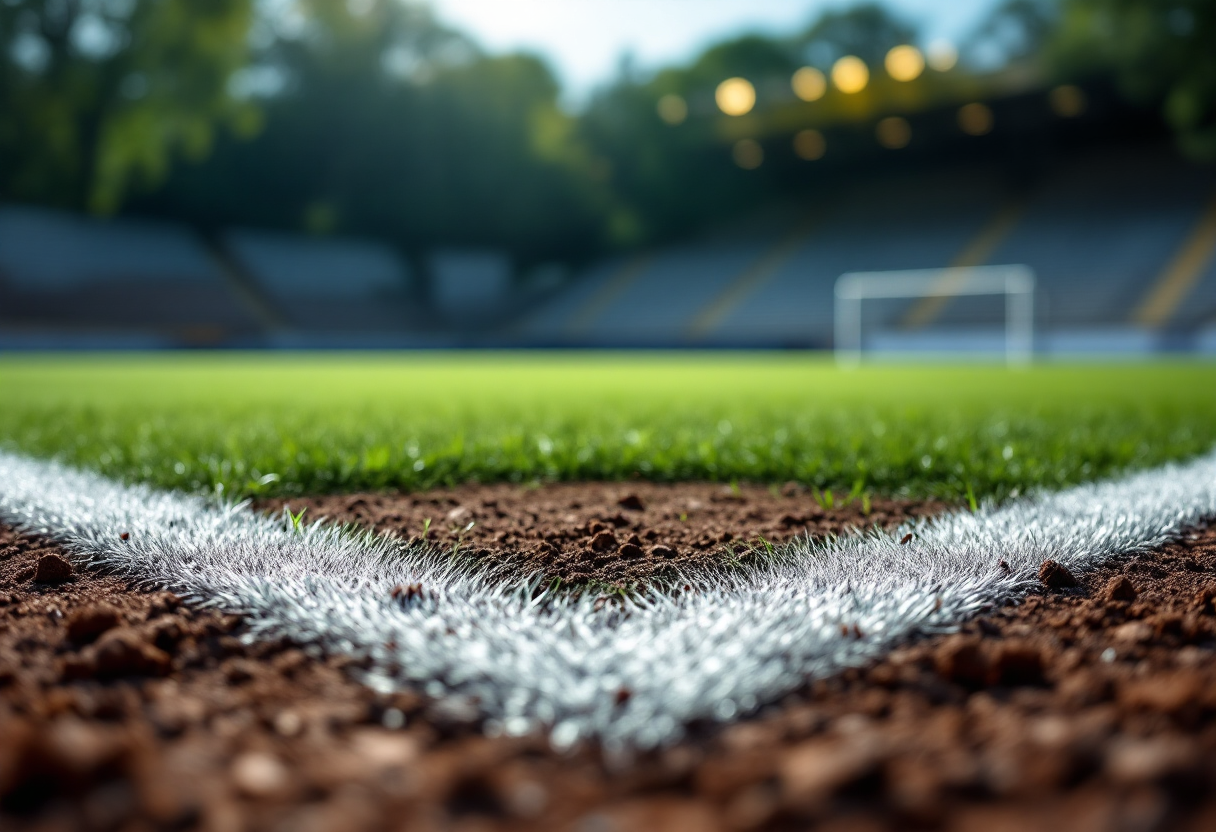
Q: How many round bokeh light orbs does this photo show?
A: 11